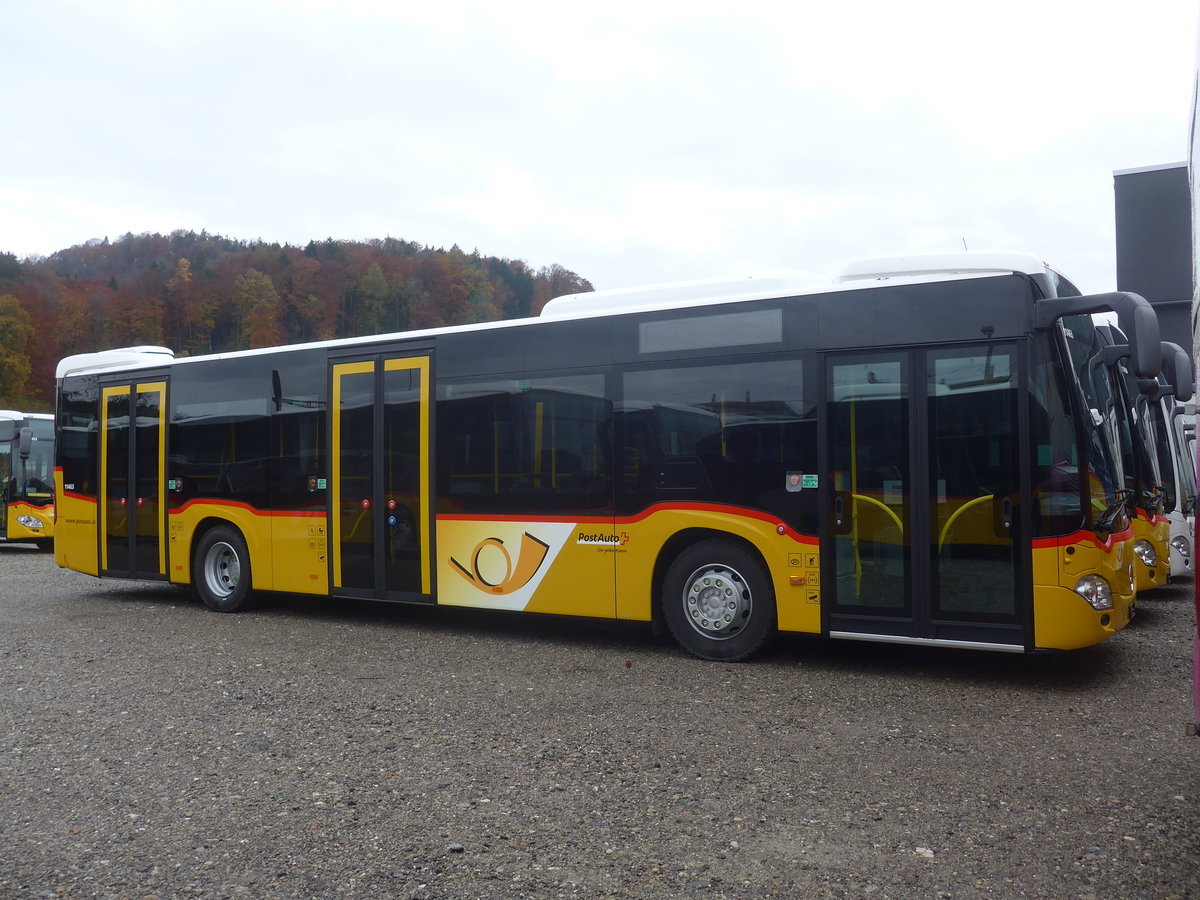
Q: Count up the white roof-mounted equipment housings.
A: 3